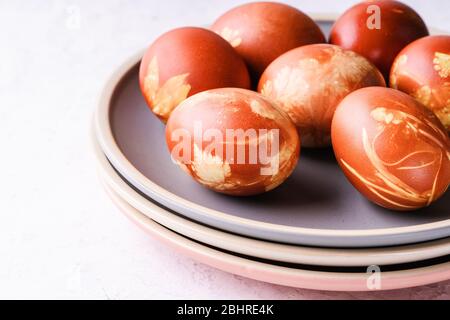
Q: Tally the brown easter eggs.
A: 7